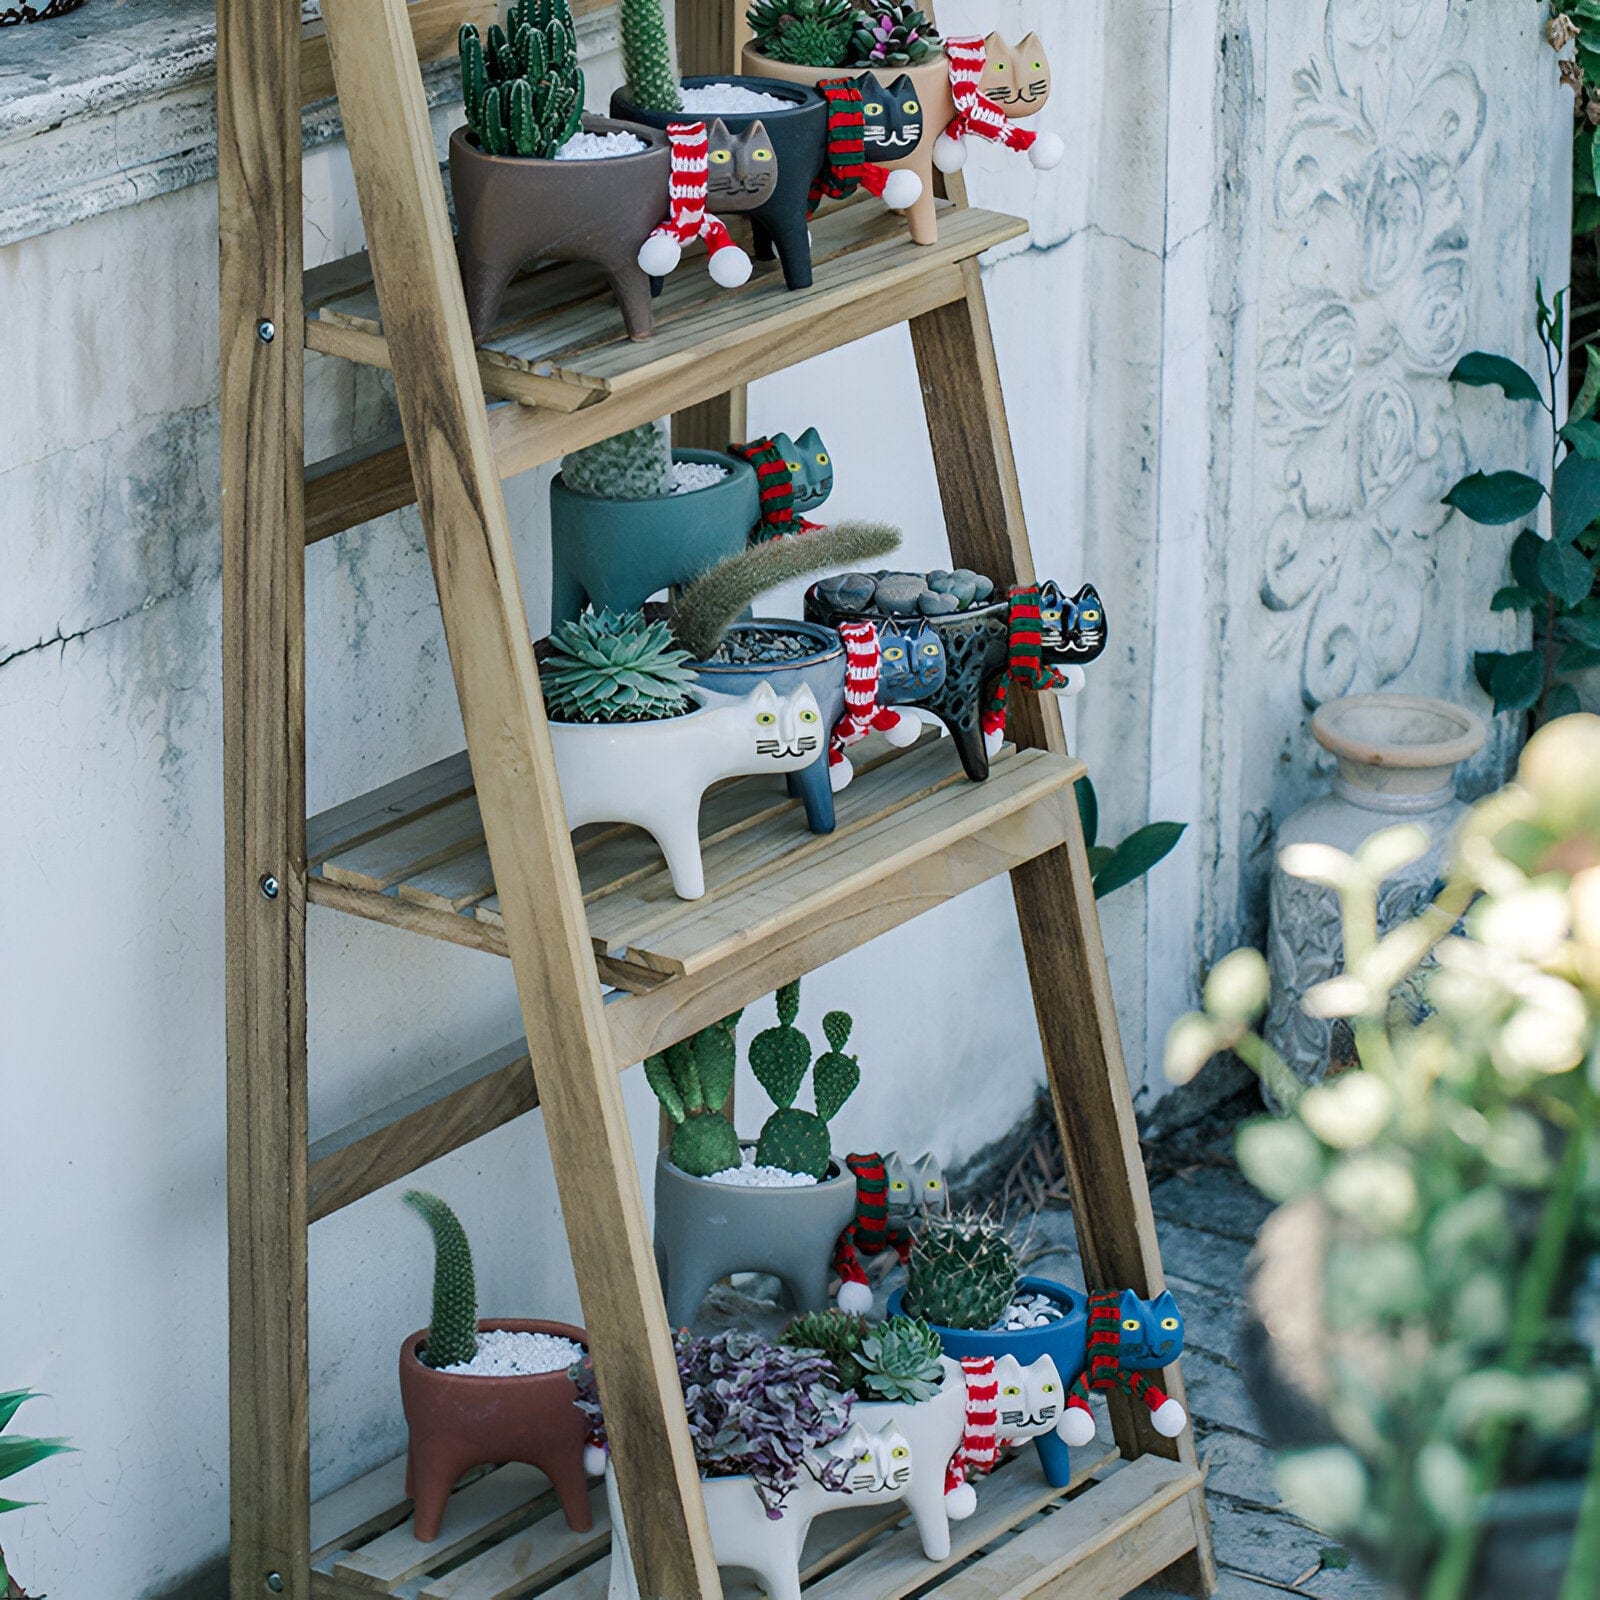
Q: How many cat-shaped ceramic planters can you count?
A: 12